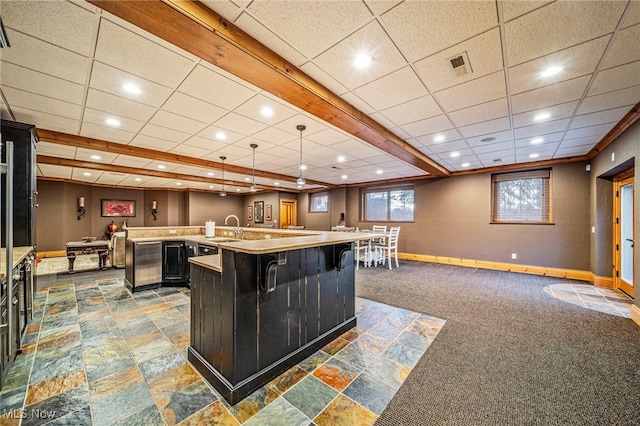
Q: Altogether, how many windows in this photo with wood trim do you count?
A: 3